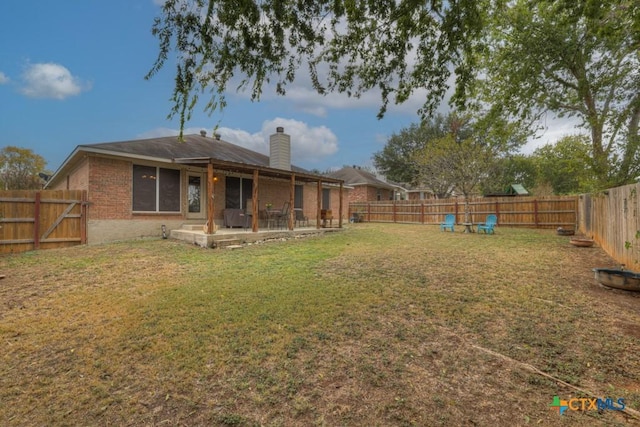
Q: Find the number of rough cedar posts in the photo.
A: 5